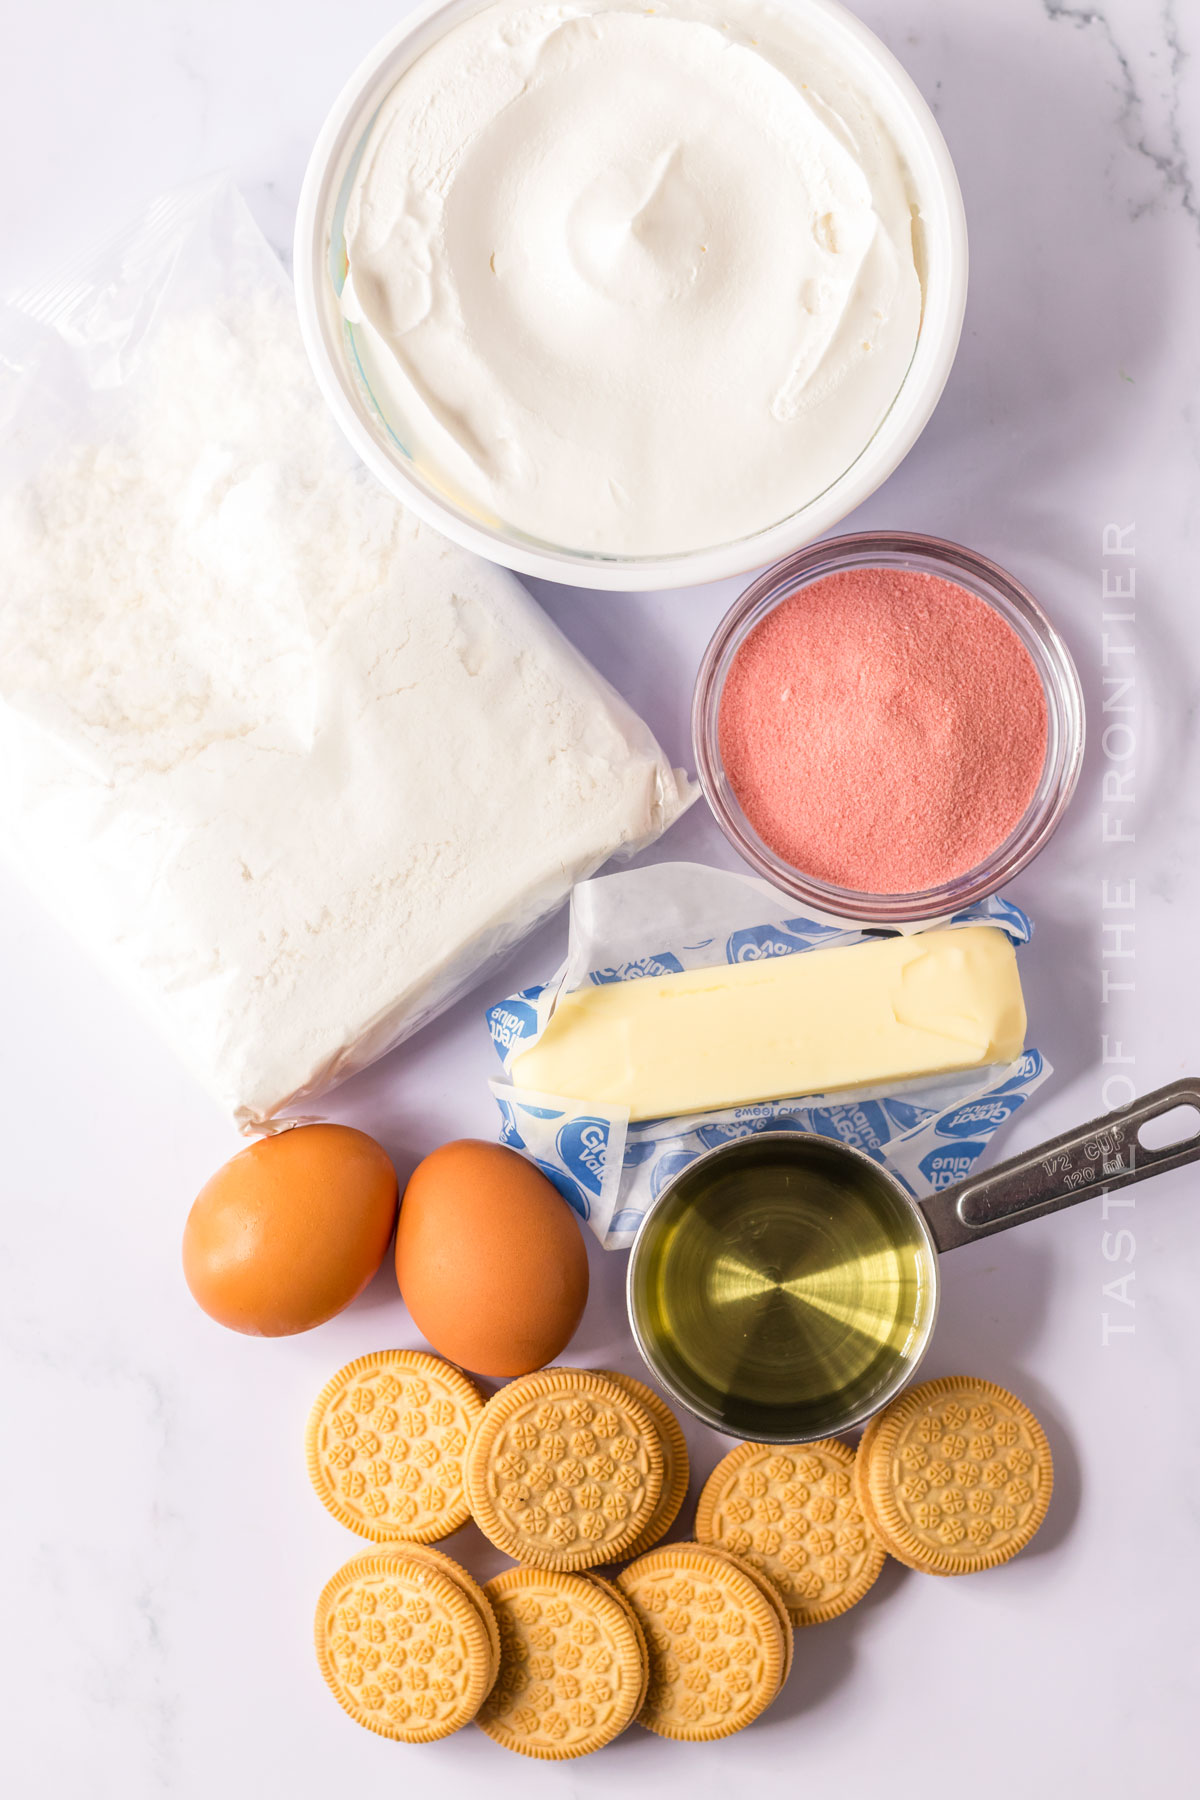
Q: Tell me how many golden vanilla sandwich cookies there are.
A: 8